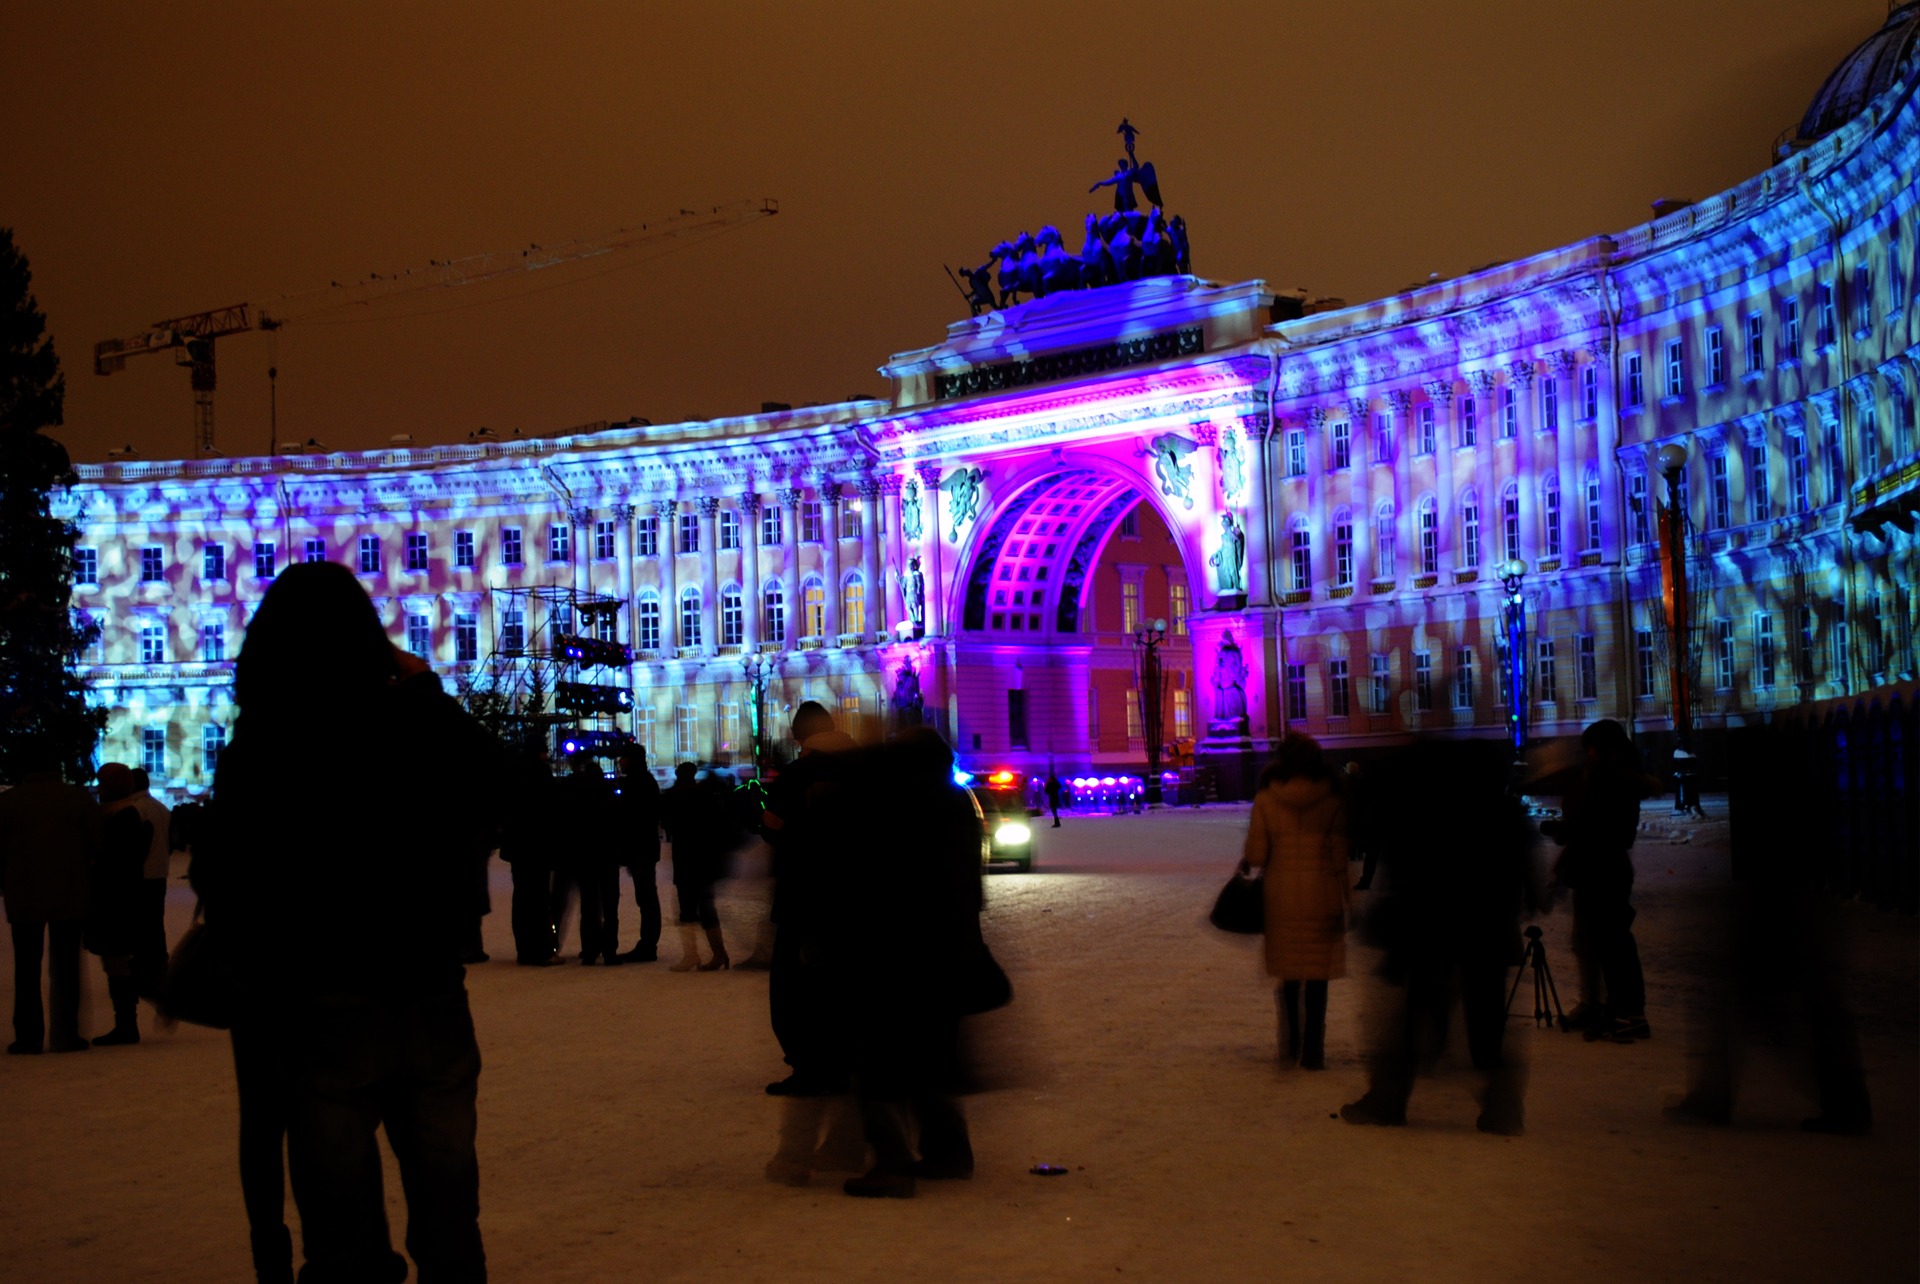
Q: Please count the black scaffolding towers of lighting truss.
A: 1